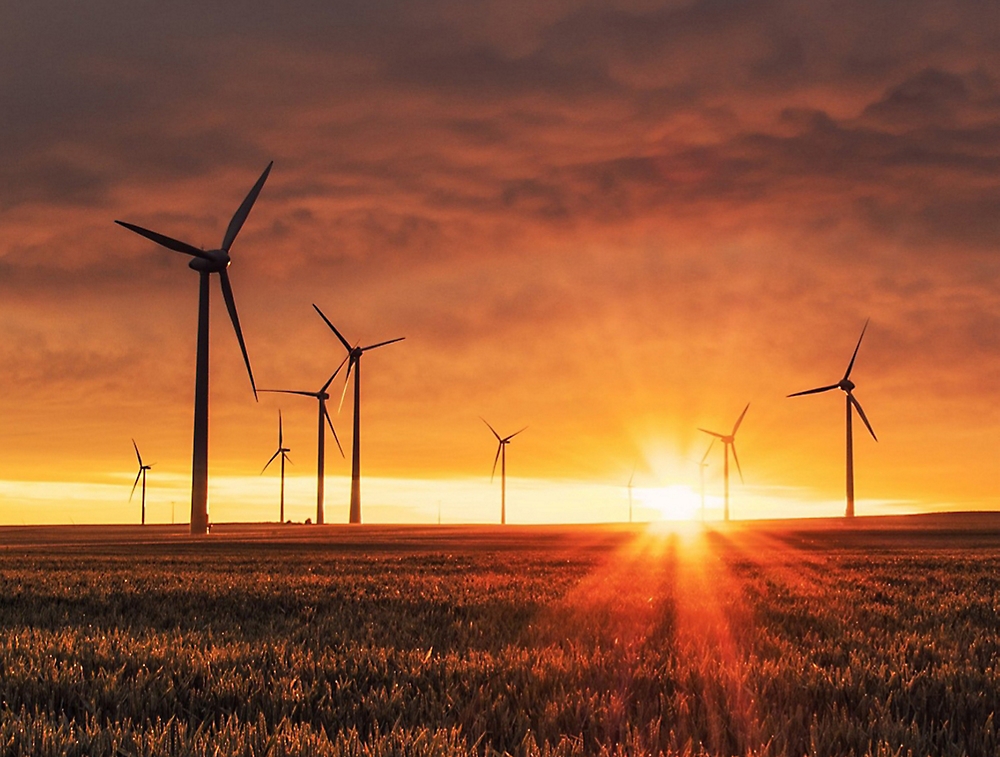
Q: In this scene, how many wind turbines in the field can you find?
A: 10